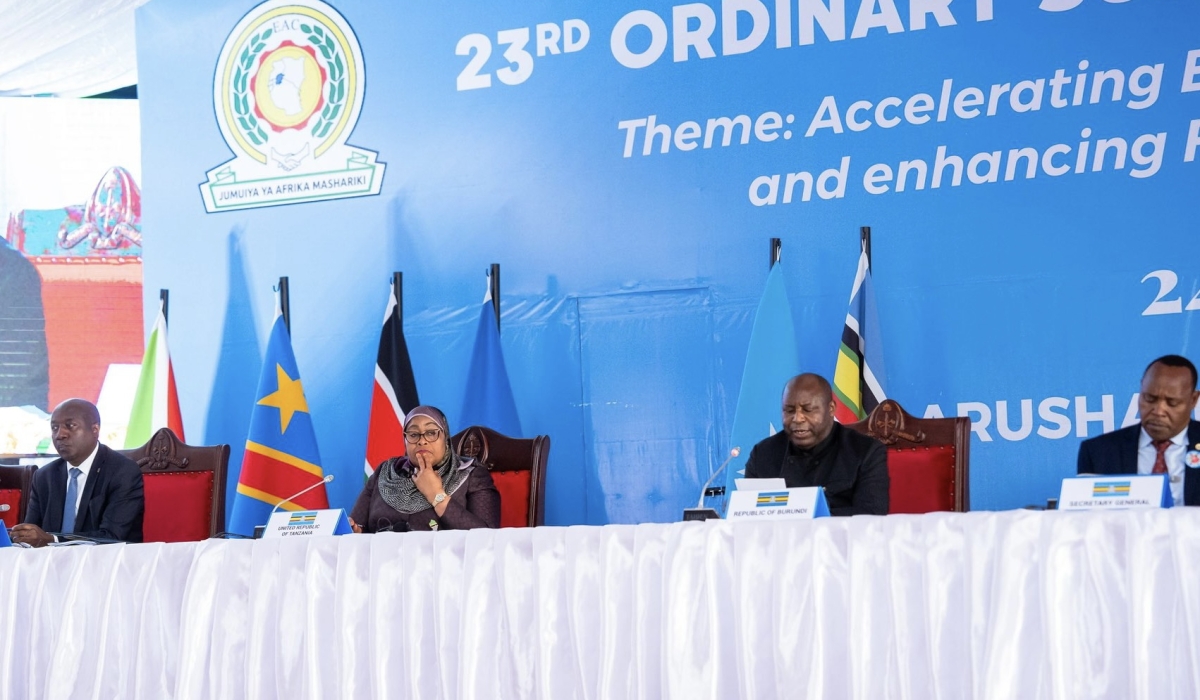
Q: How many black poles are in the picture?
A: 6